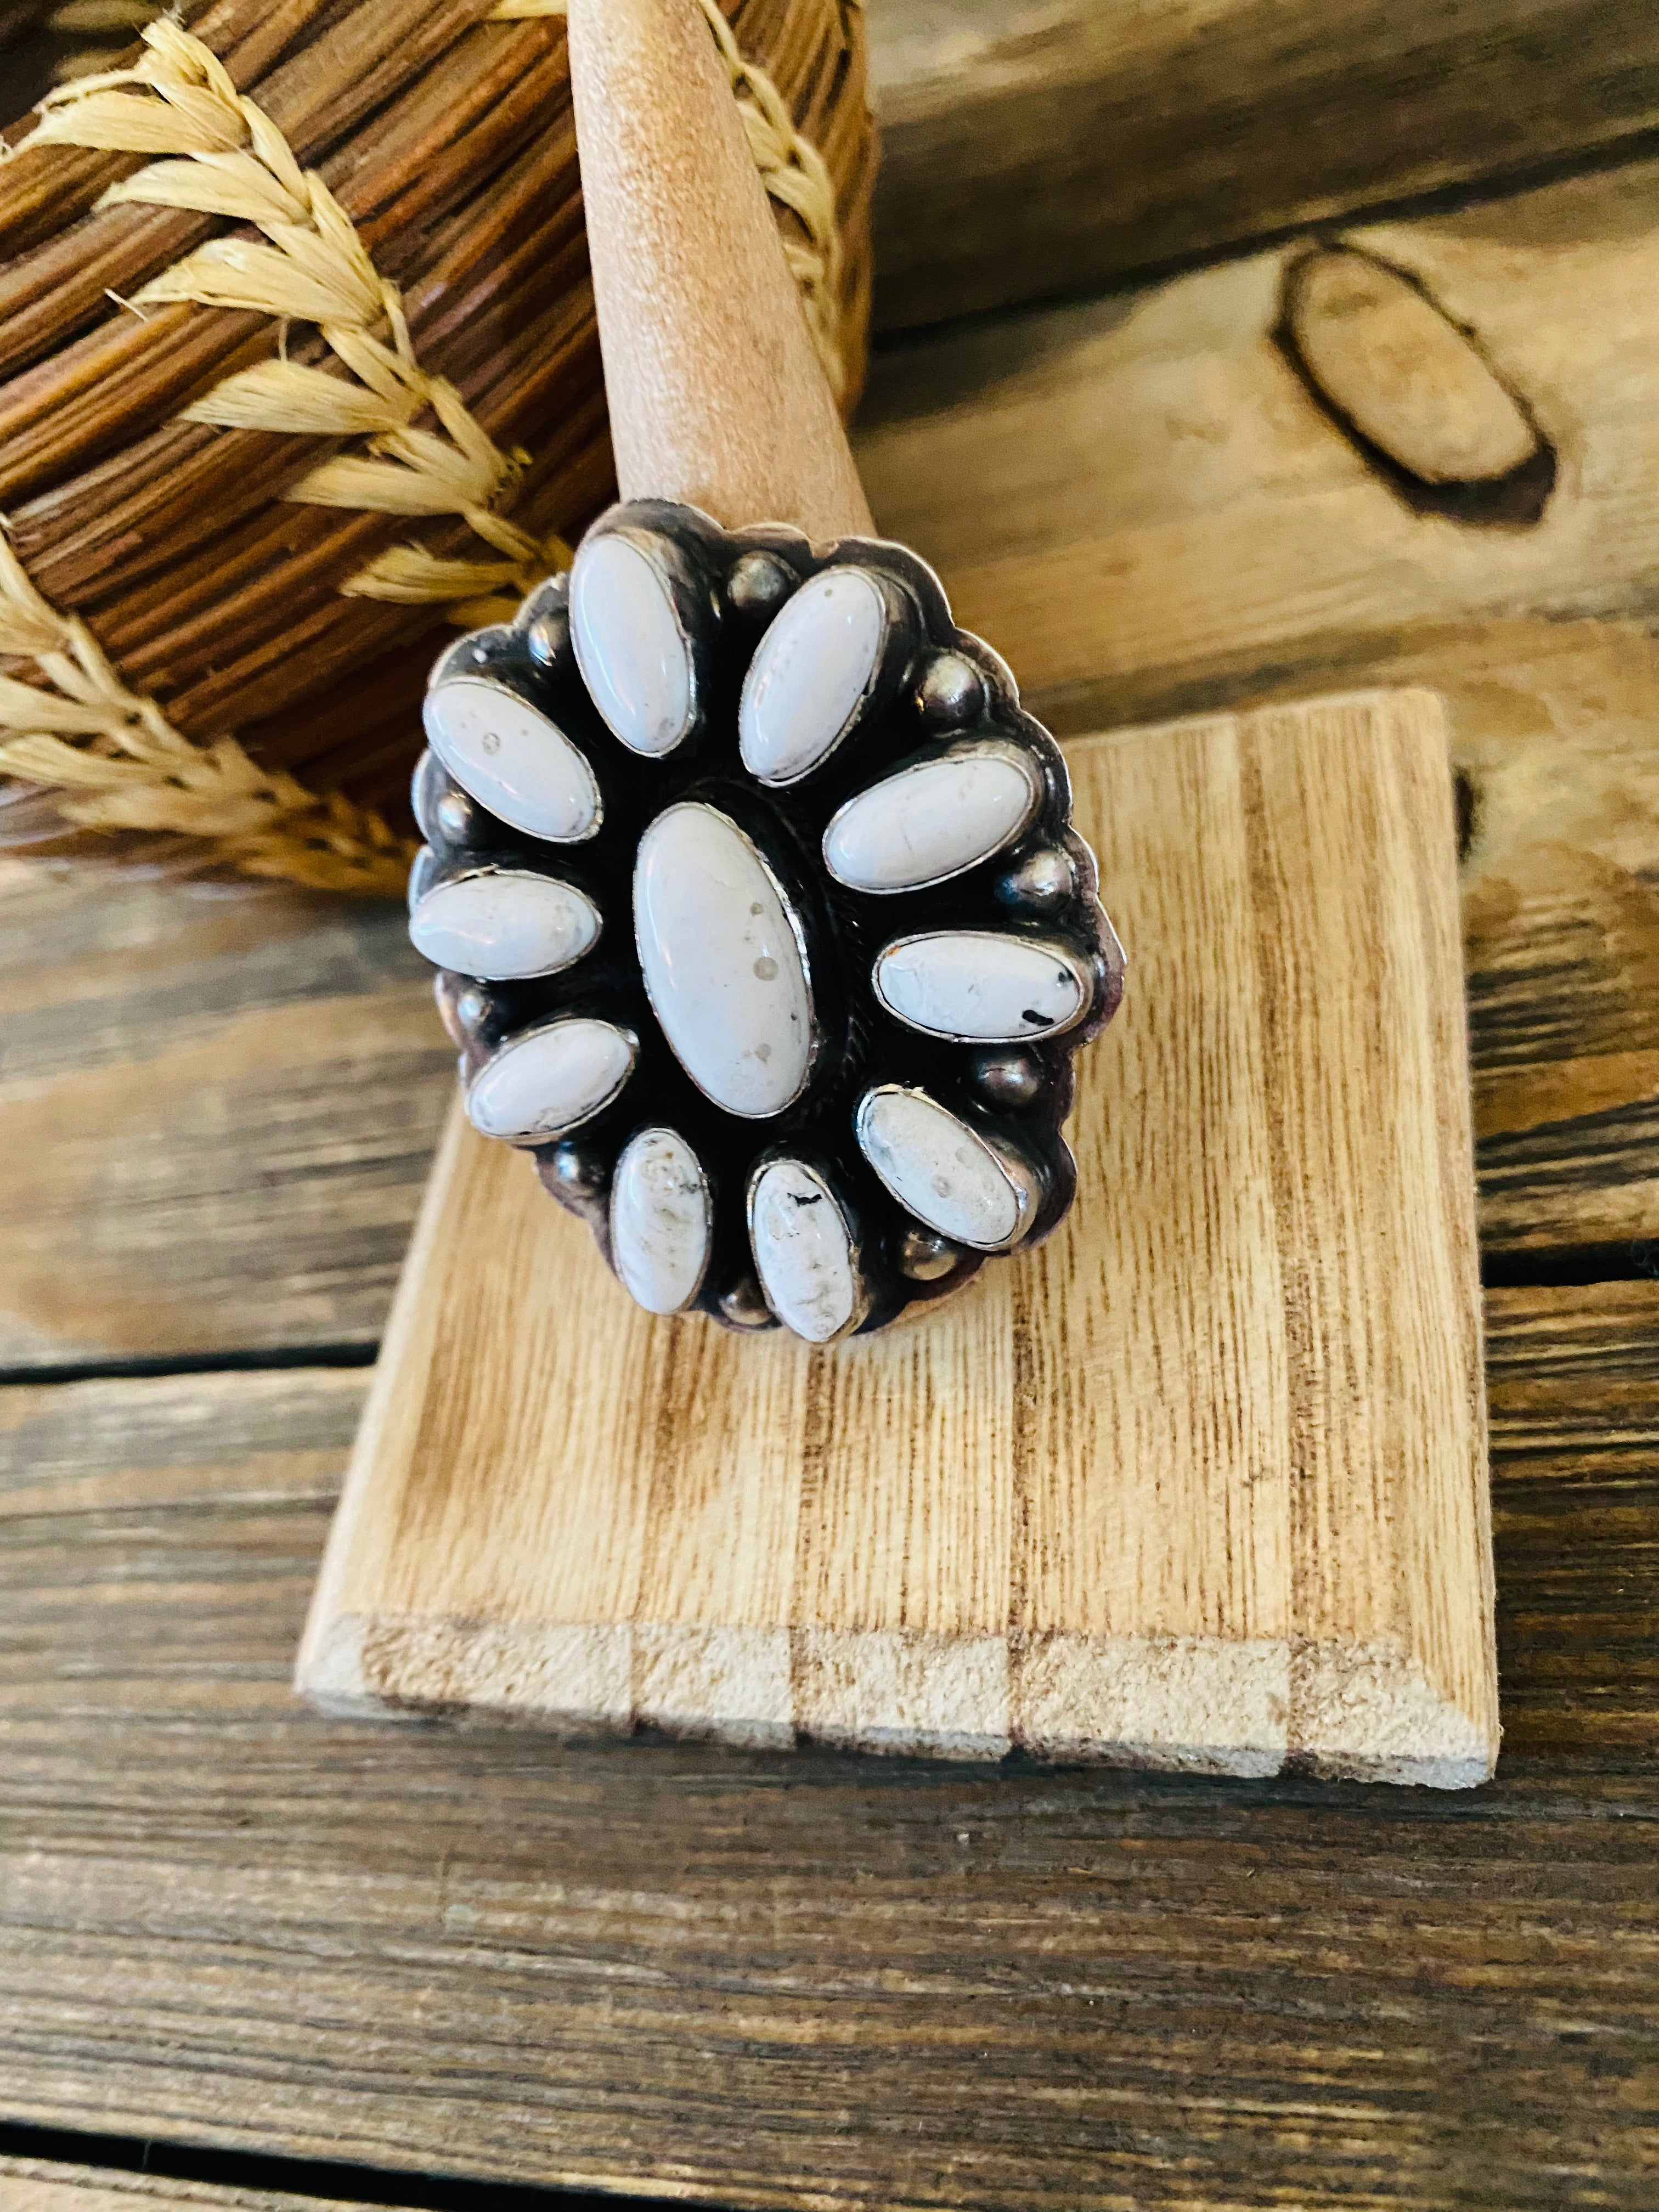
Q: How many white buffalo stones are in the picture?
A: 11